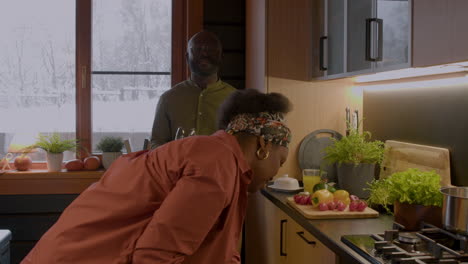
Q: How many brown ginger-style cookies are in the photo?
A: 0